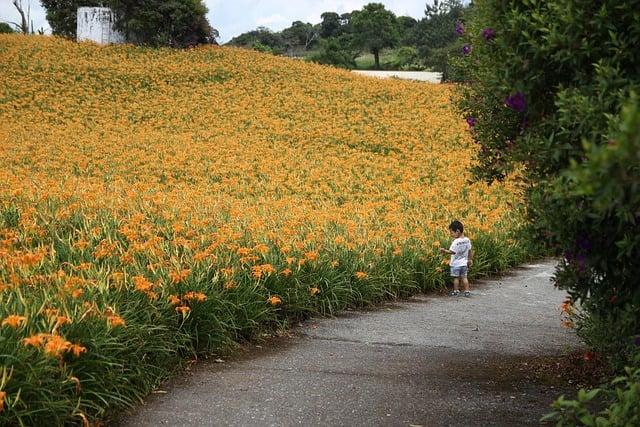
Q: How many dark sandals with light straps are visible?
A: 2